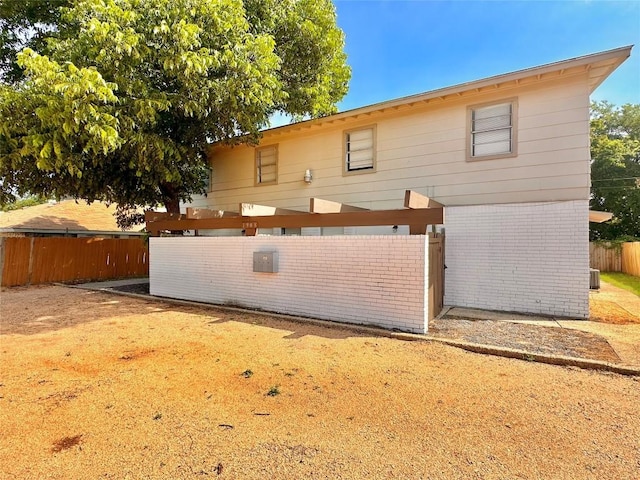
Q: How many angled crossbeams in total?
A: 5